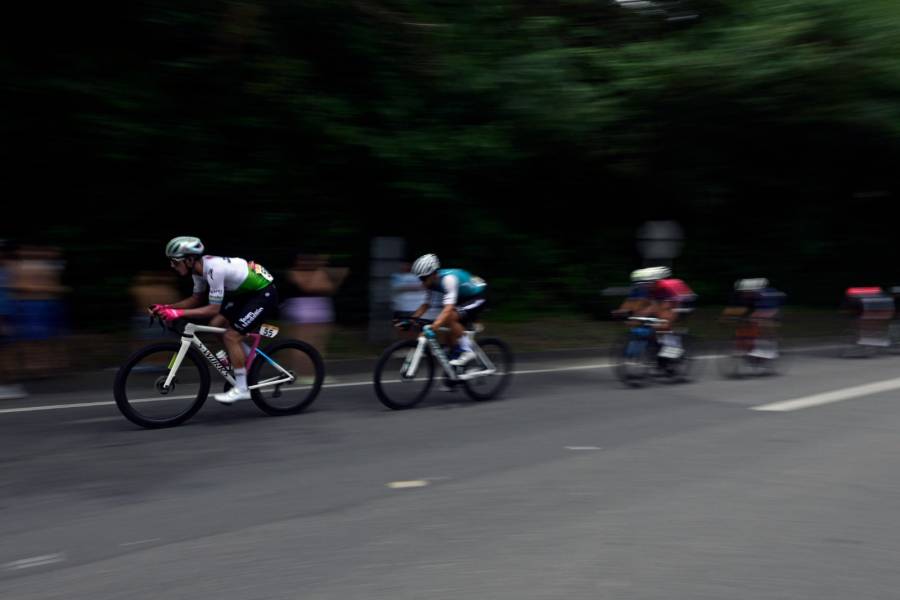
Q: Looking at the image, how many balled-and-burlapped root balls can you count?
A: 0